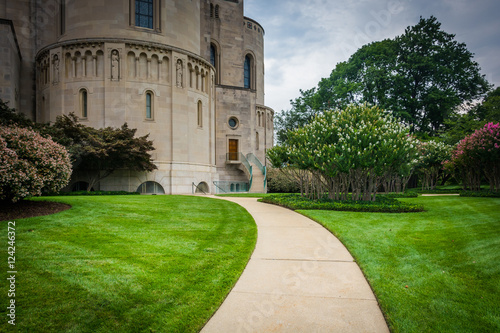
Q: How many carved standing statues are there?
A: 3